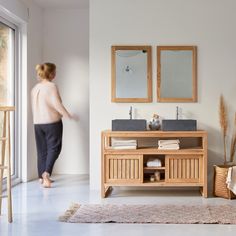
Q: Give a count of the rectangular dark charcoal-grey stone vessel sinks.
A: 2